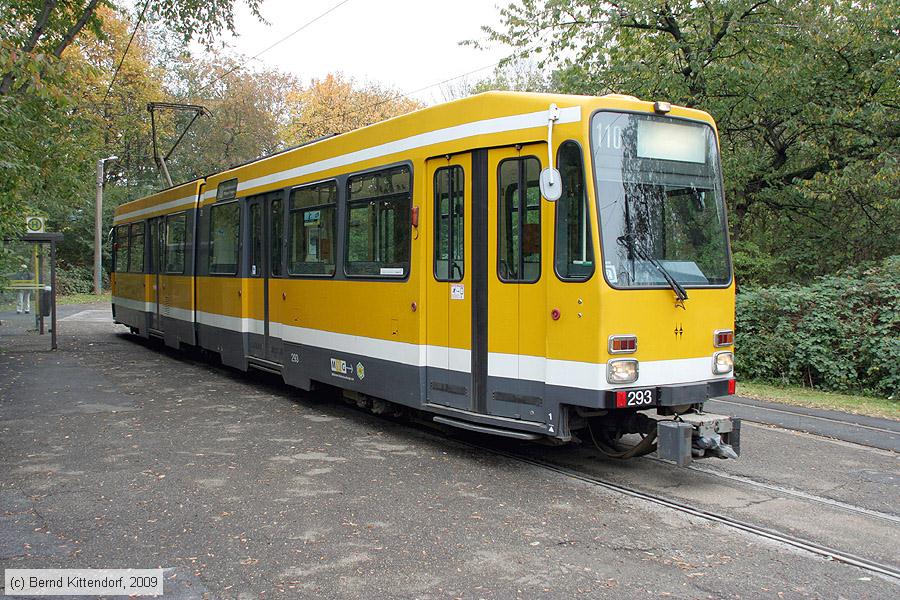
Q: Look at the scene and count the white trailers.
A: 0